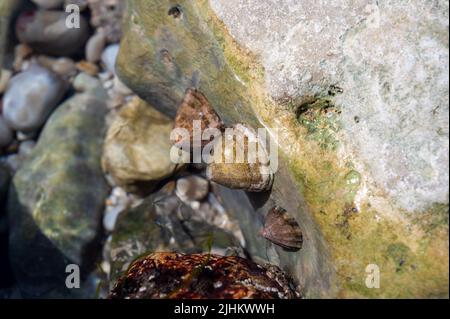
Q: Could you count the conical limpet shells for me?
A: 3